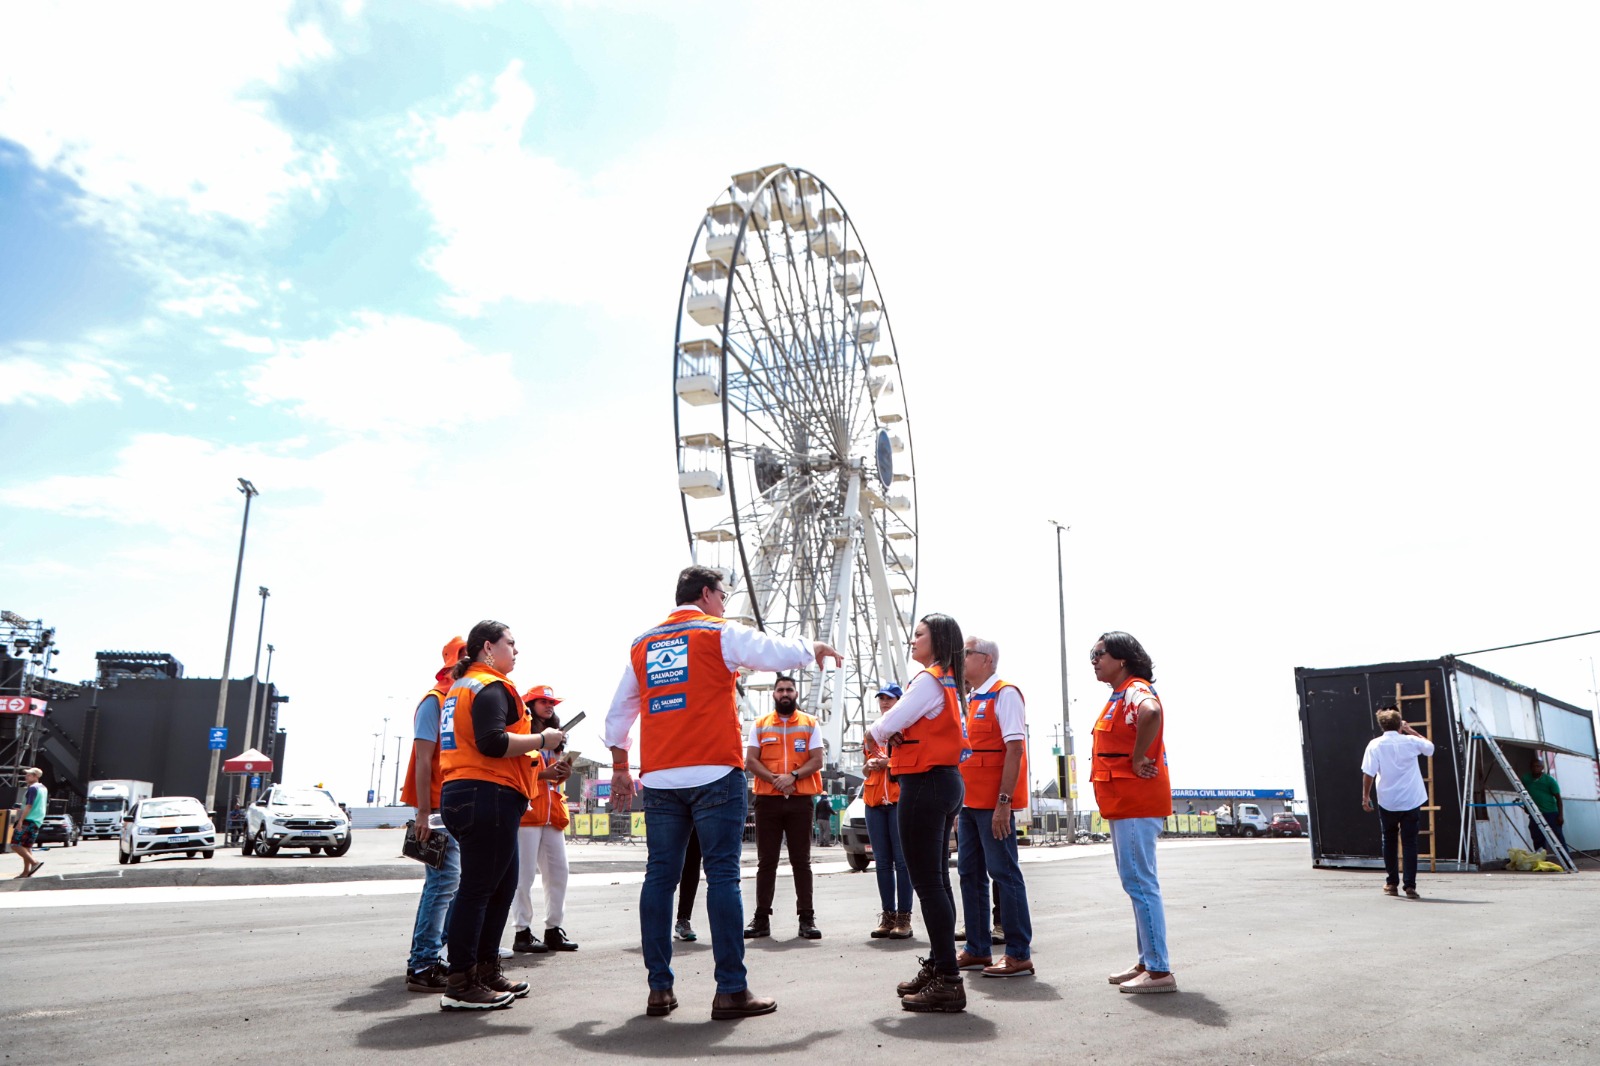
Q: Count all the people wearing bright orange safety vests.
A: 9